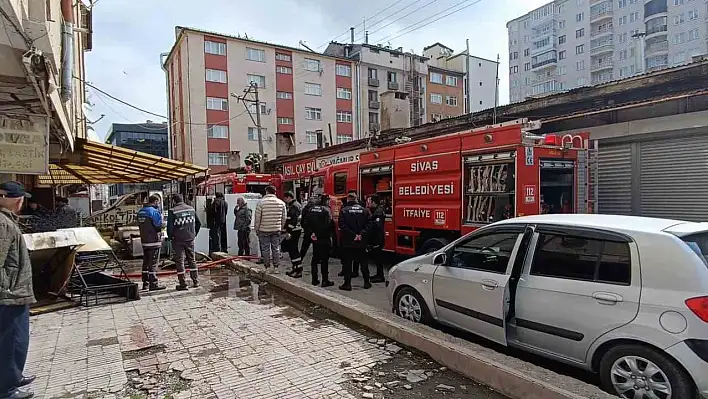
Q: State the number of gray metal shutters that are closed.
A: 2